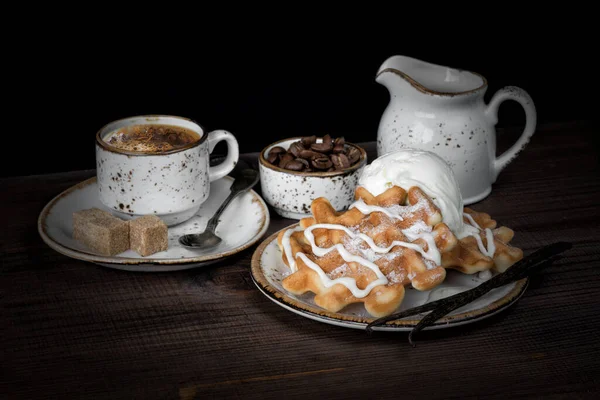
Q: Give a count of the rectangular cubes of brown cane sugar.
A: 2